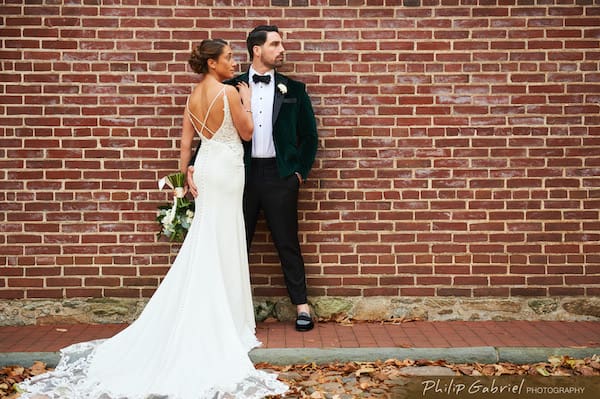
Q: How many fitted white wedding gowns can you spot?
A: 1